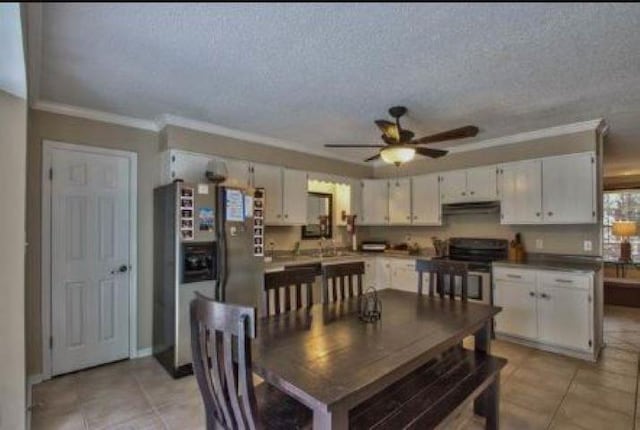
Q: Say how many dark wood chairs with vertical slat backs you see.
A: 4